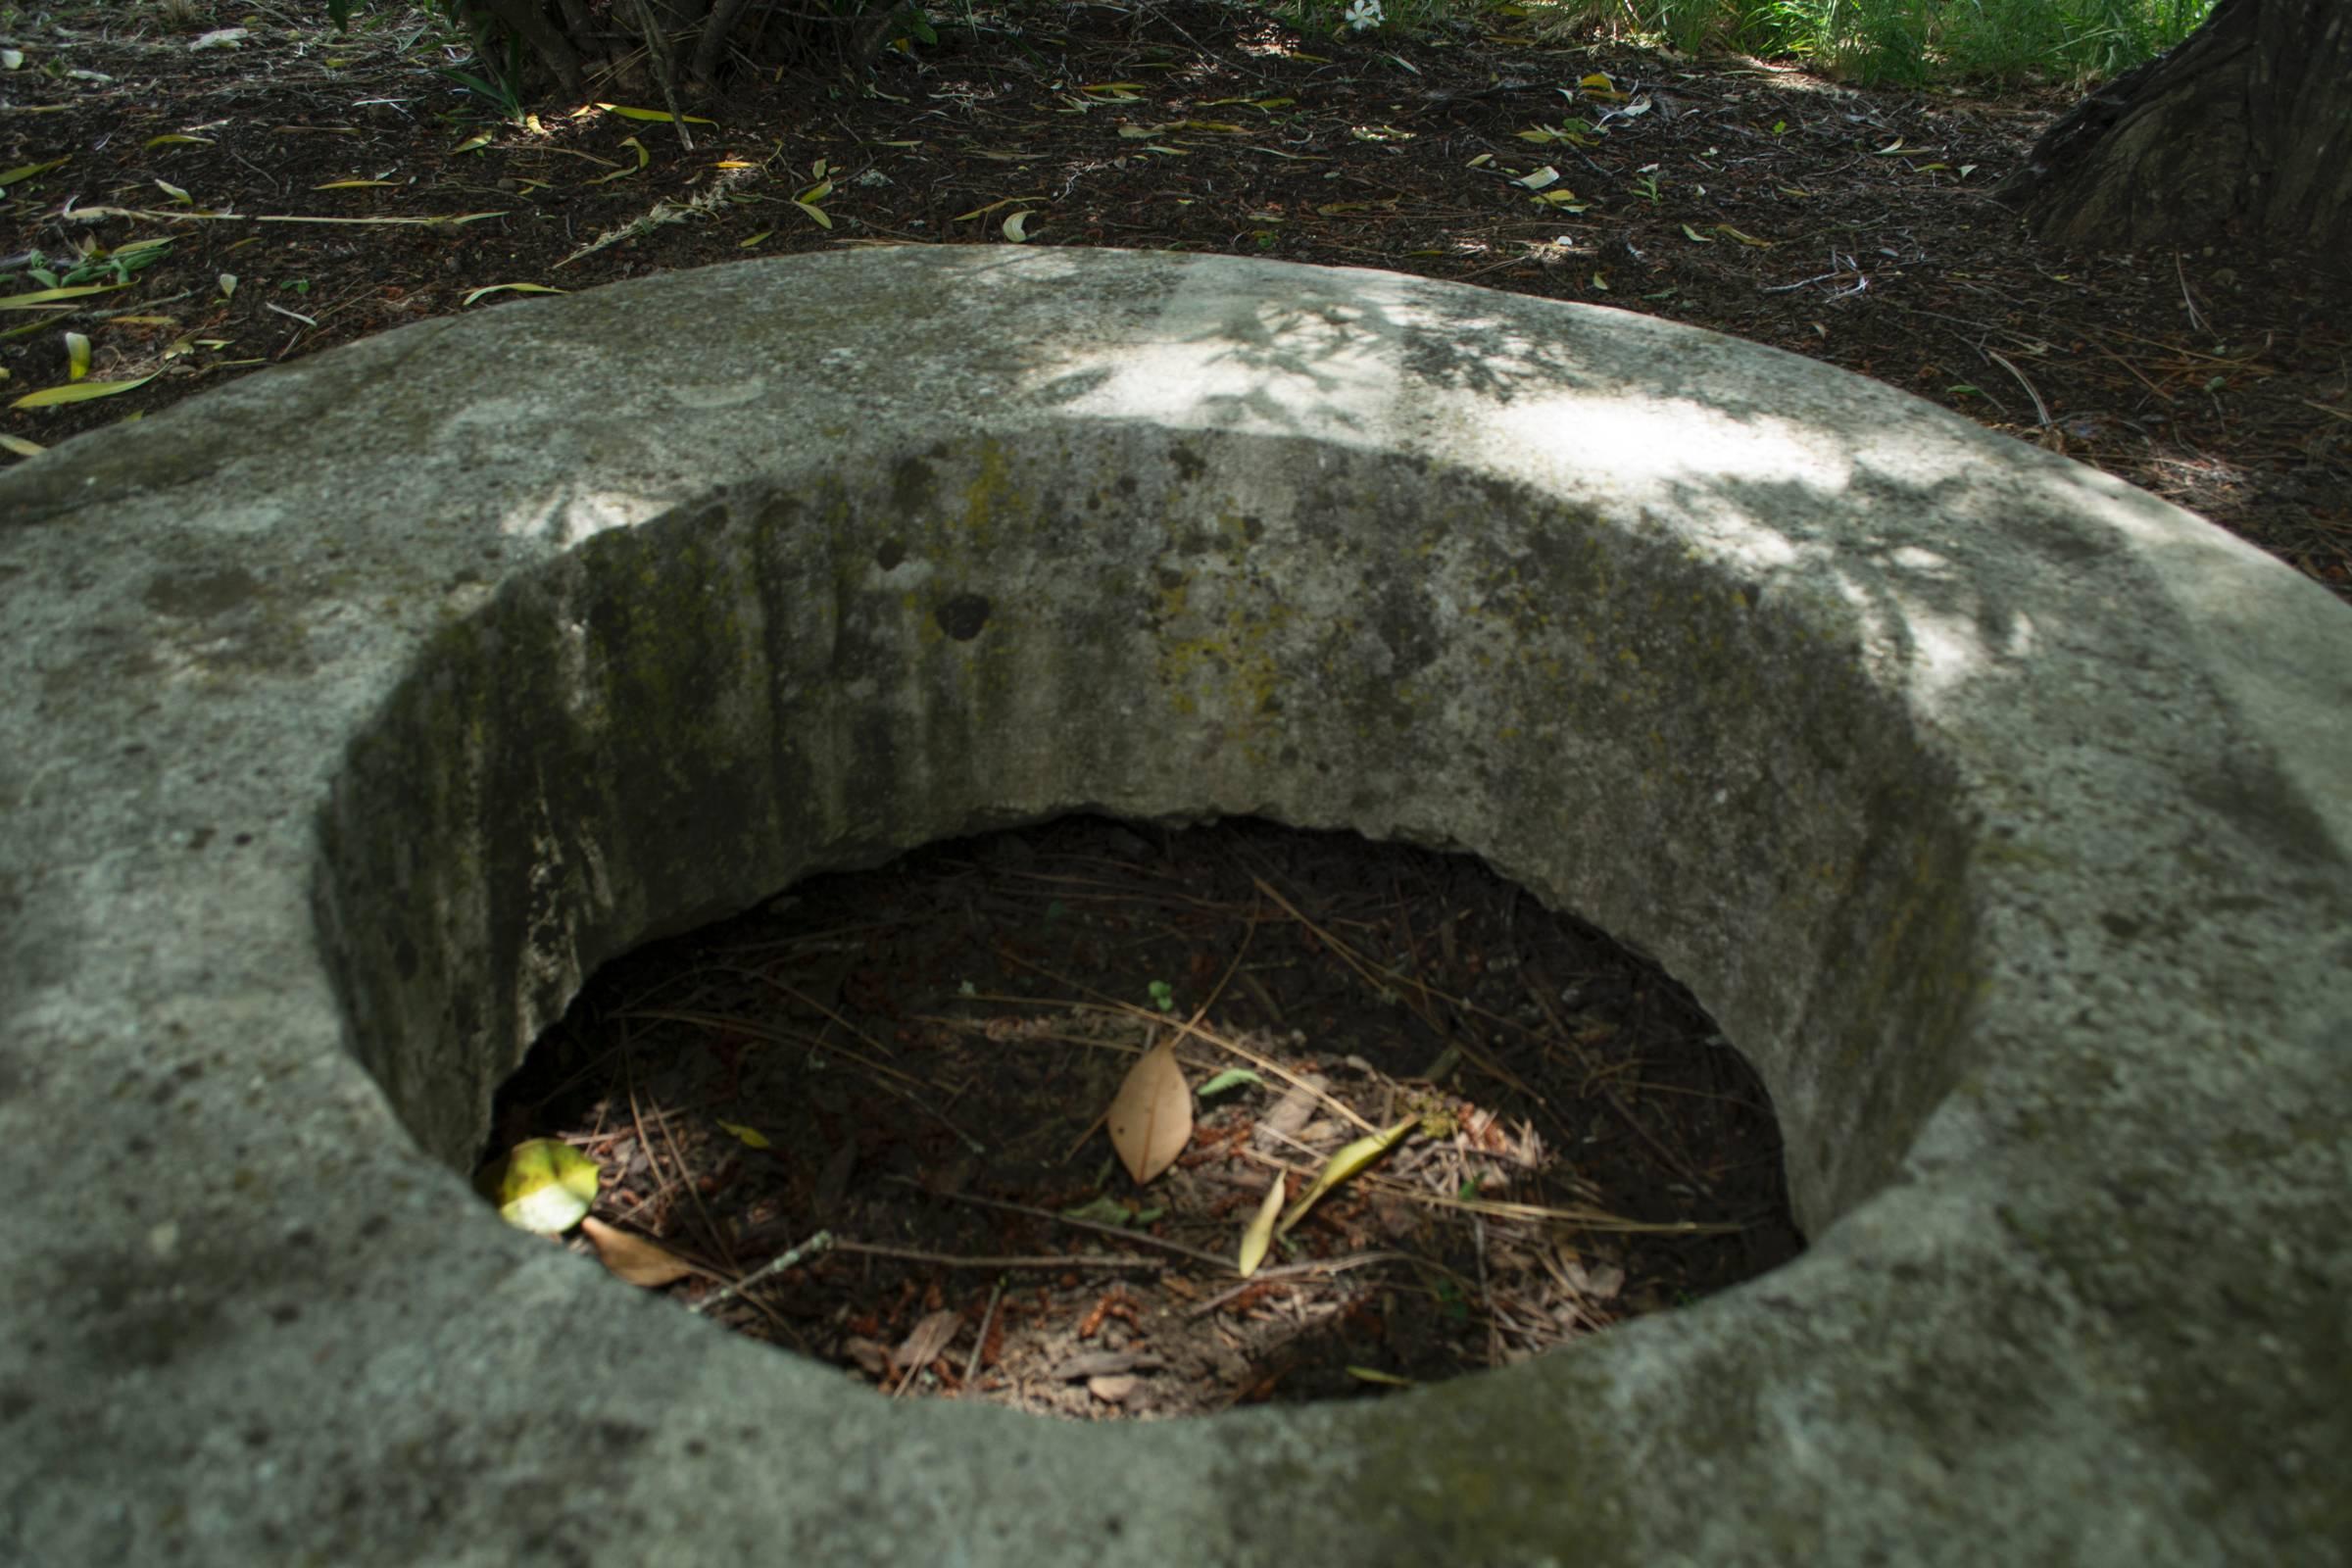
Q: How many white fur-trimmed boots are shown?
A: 0